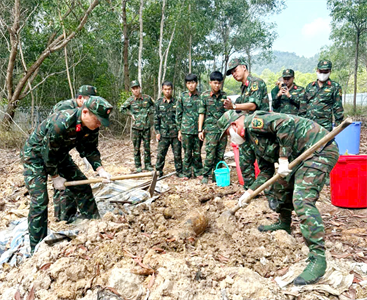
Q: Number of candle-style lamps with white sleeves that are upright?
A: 0